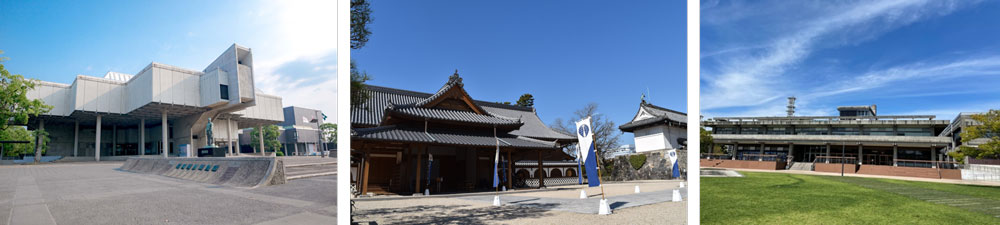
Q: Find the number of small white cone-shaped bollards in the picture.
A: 8